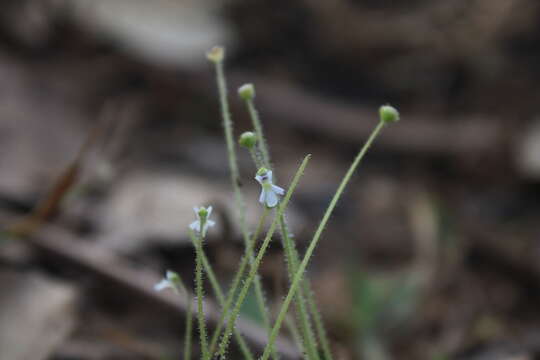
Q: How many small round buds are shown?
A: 4